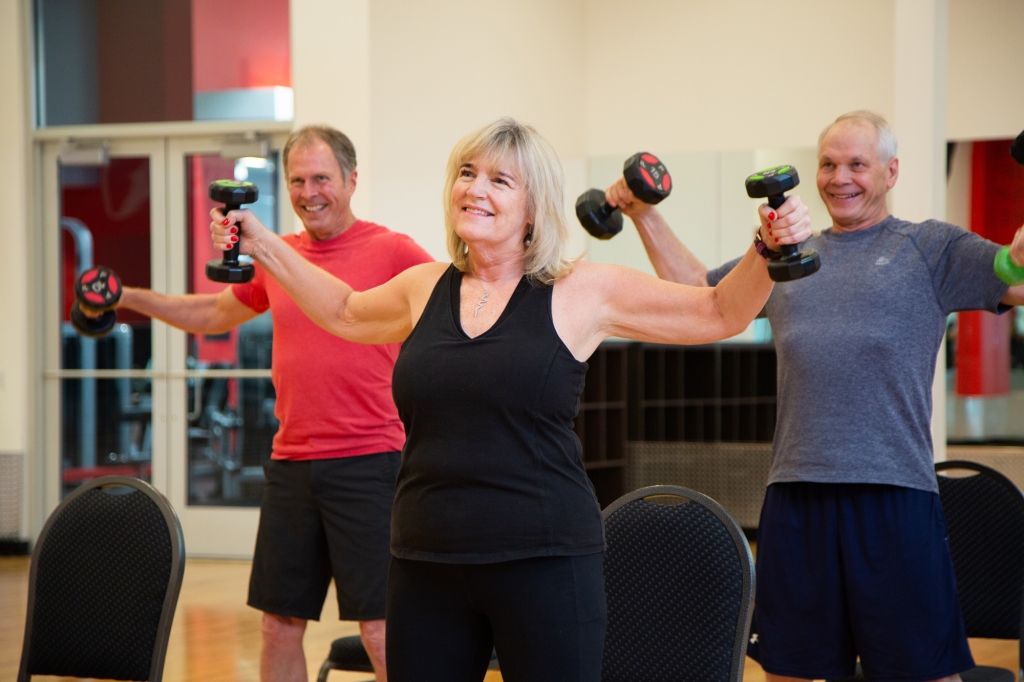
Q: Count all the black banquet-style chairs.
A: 4